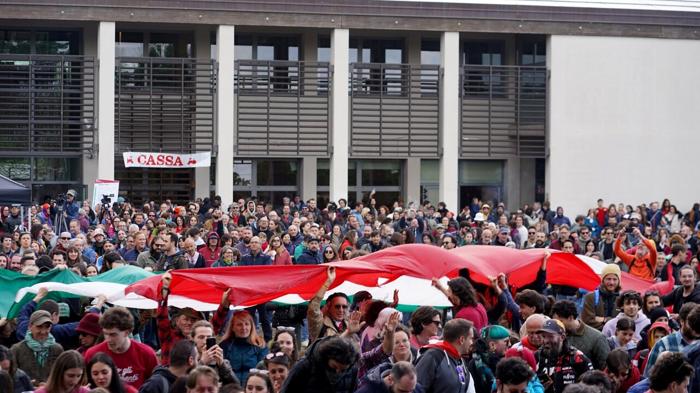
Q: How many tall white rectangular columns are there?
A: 4